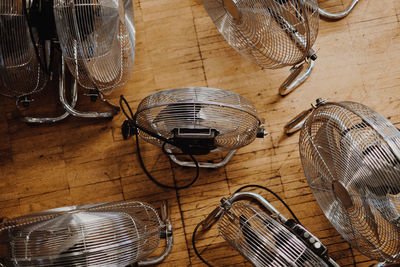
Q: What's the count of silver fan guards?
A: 7